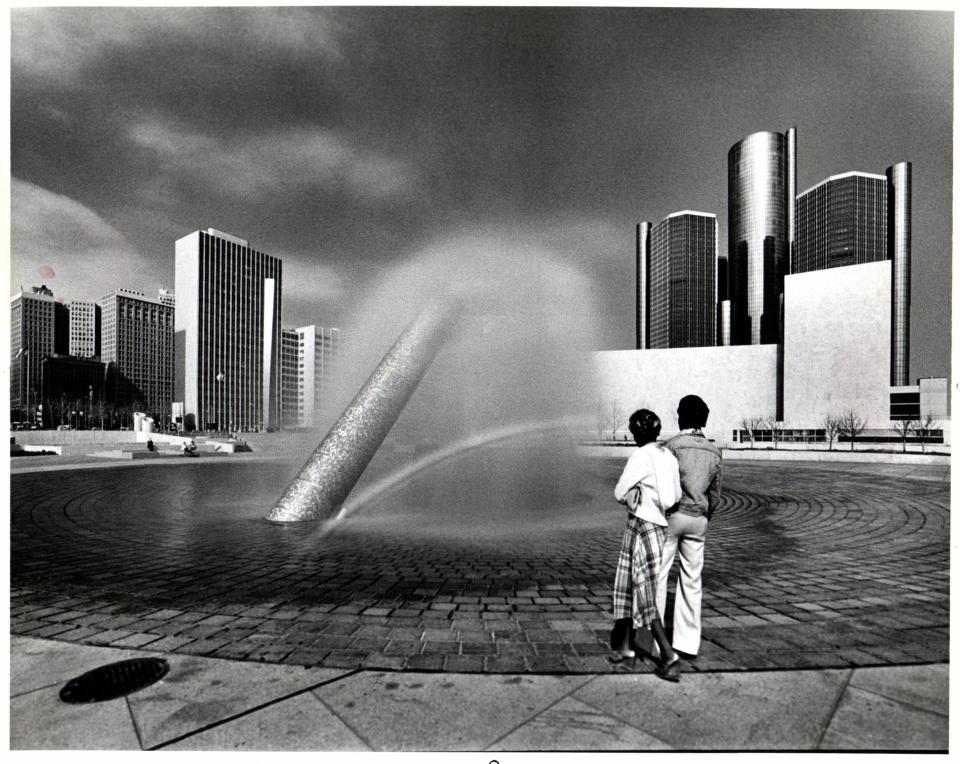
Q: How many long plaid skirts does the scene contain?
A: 1